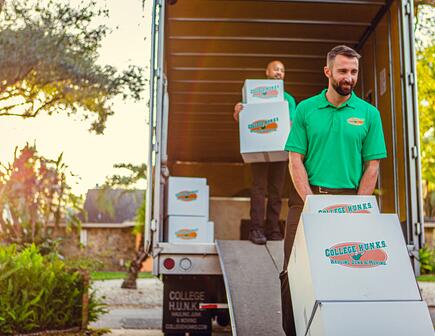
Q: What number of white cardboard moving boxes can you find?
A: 7